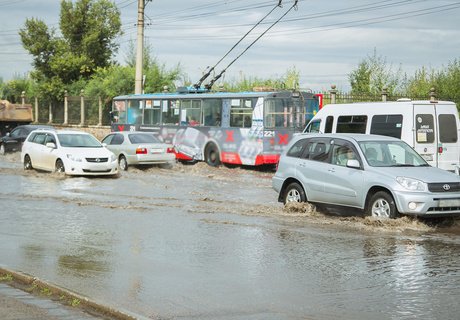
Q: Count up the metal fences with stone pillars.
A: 1